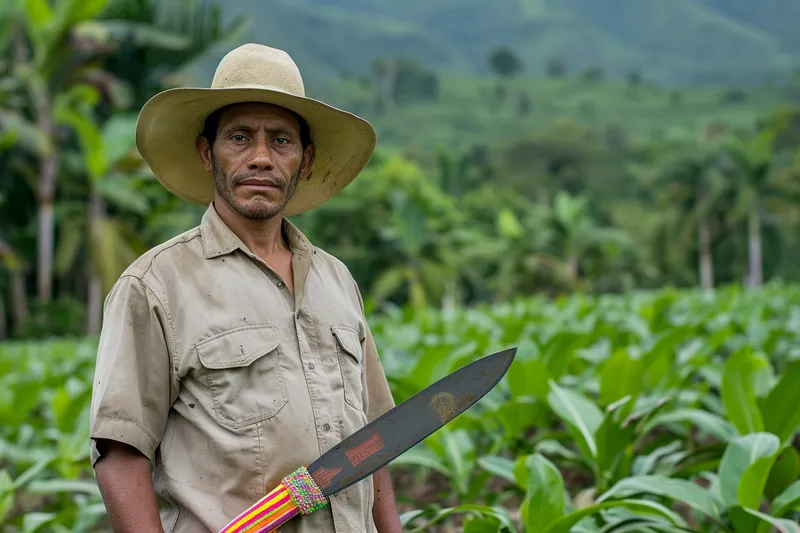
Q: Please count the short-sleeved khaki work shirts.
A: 1